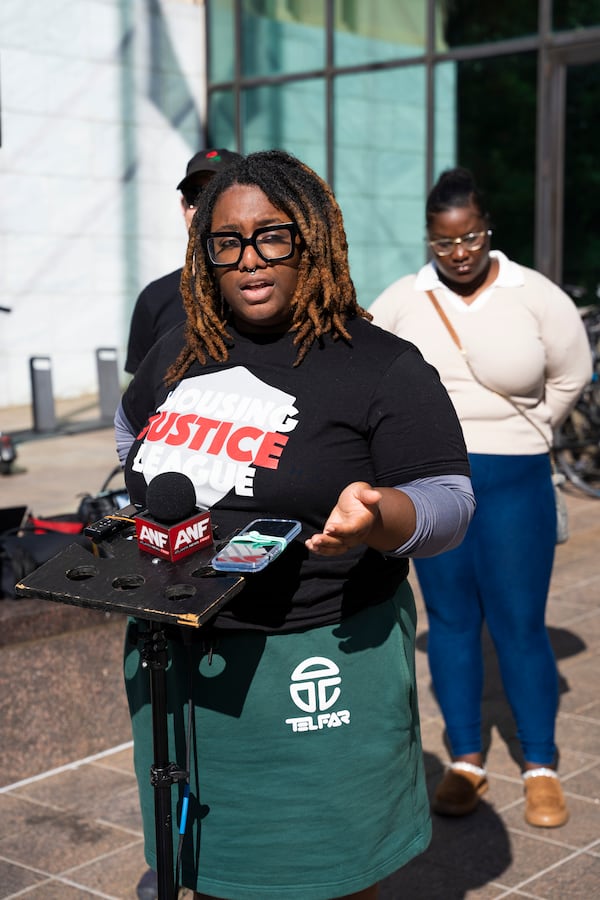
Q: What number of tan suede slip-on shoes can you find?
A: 2